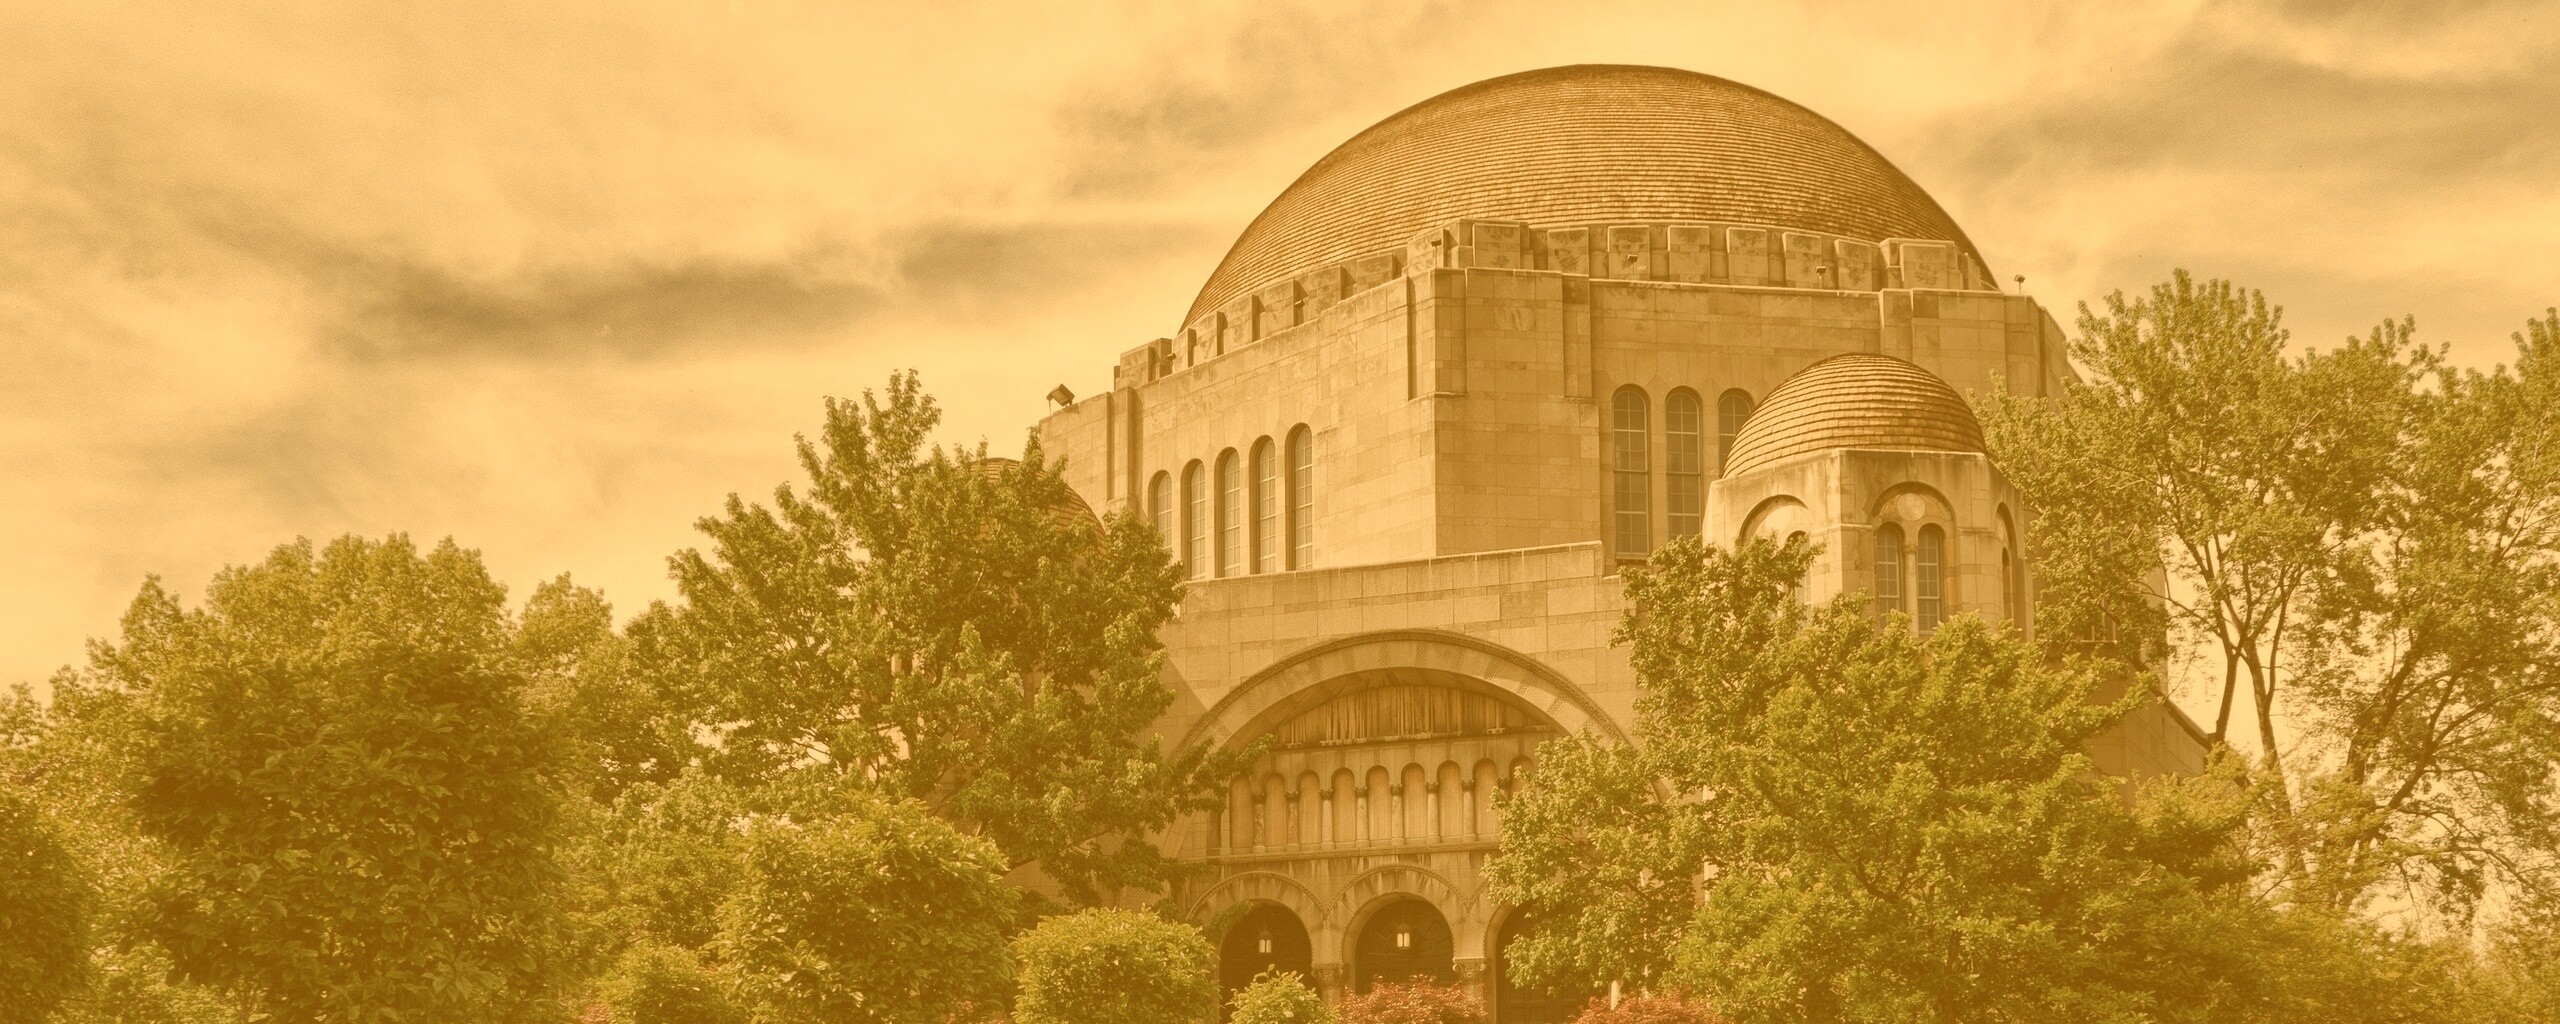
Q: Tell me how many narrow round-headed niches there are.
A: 9